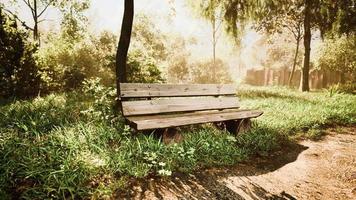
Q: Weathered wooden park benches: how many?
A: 1